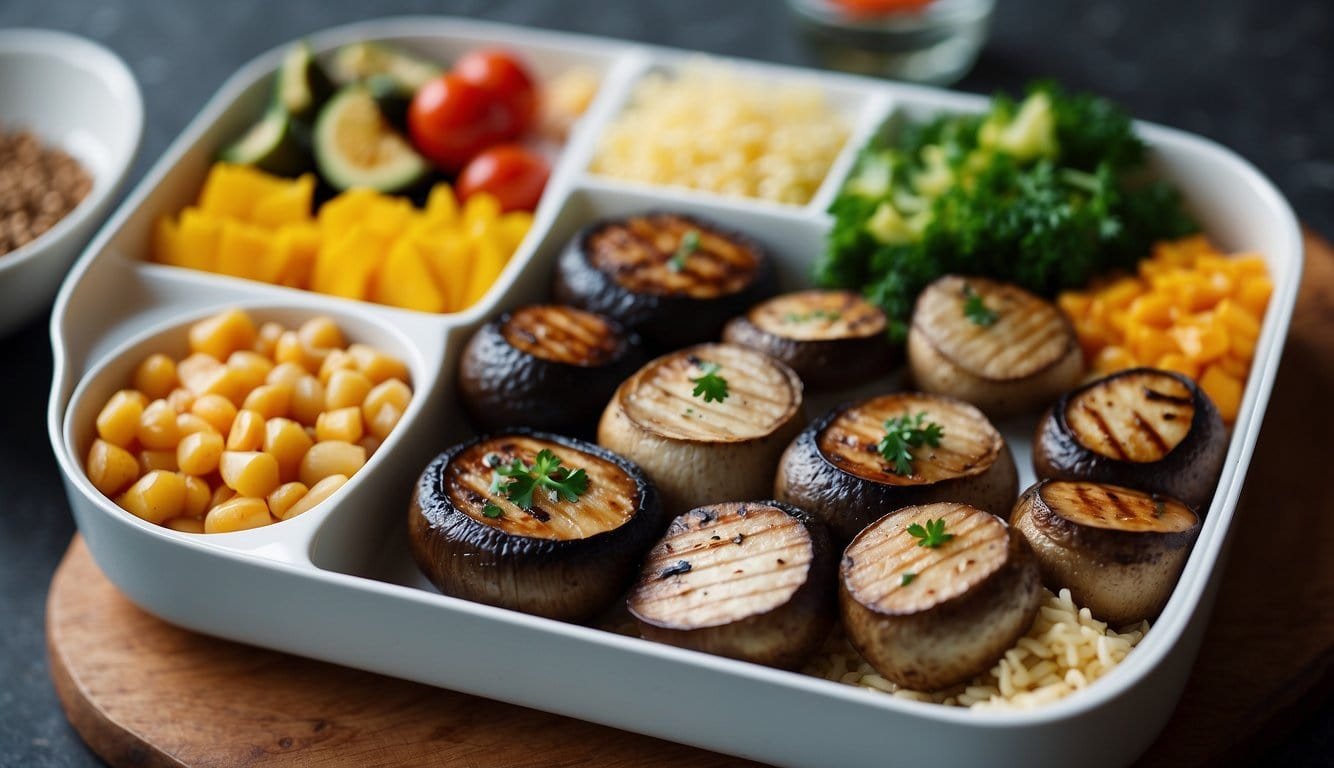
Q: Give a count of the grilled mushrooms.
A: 11